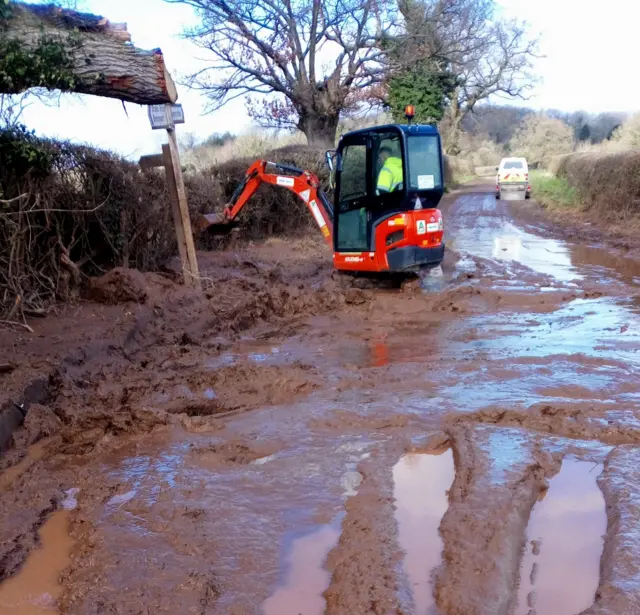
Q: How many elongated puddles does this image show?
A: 4